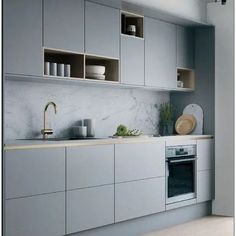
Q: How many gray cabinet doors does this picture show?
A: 14